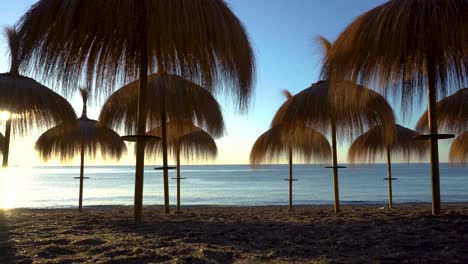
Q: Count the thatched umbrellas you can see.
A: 11